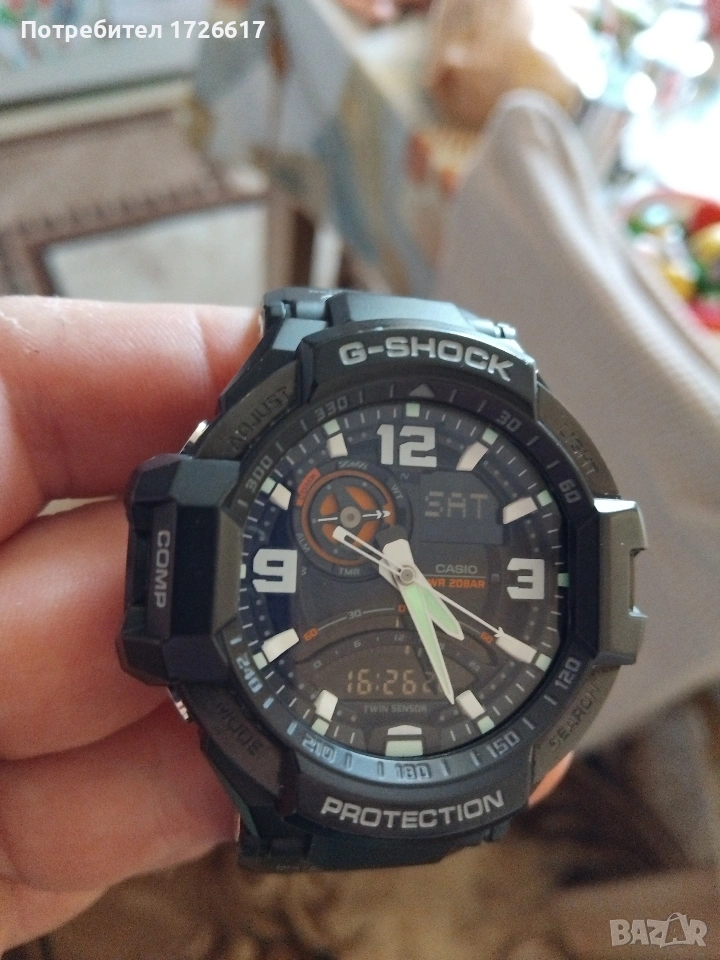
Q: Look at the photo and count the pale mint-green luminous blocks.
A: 12